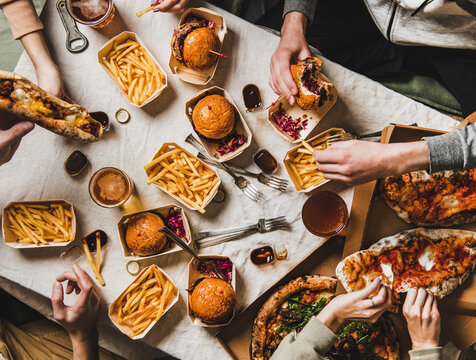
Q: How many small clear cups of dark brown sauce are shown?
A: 6